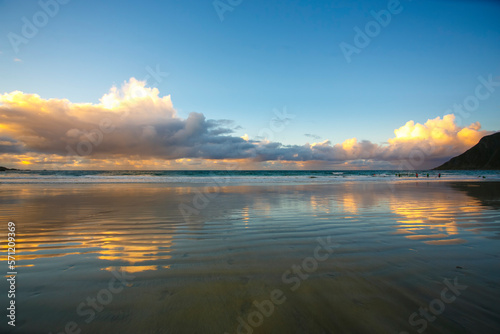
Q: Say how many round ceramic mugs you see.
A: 0